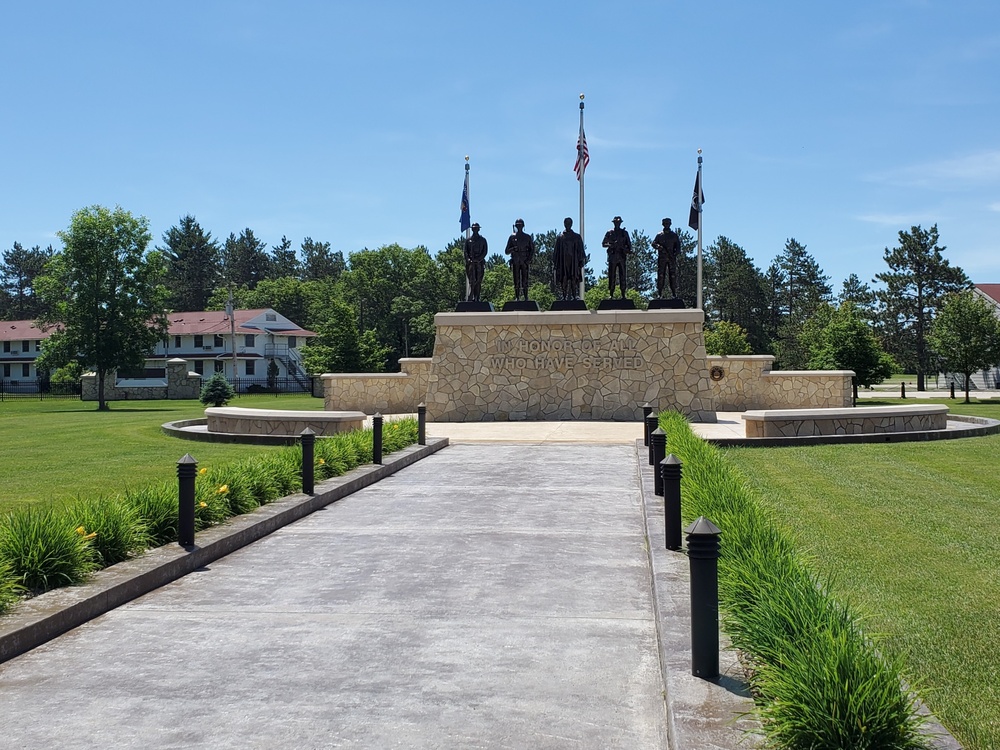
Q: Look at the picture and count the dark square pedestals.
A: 5